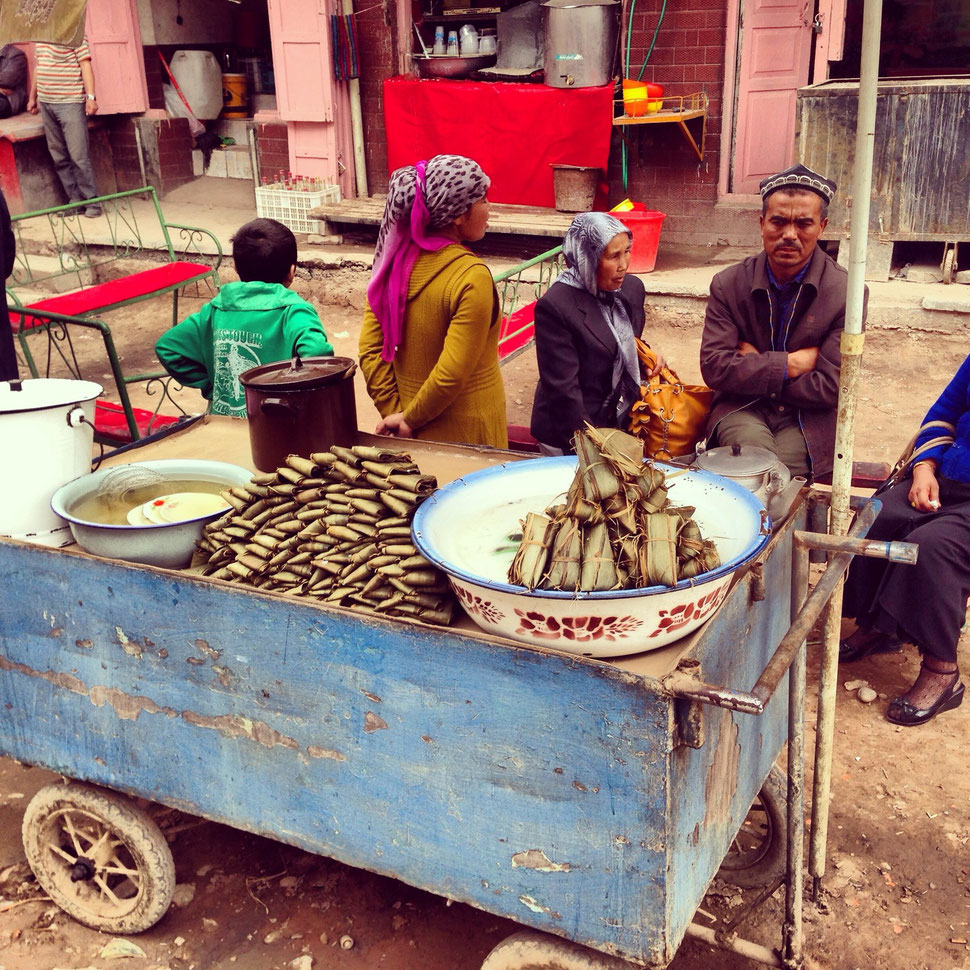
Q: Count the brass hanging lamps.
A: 0